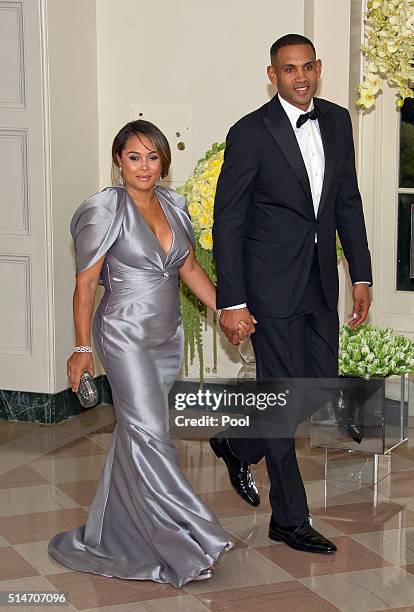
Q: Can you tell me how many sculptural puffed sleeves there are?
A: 2